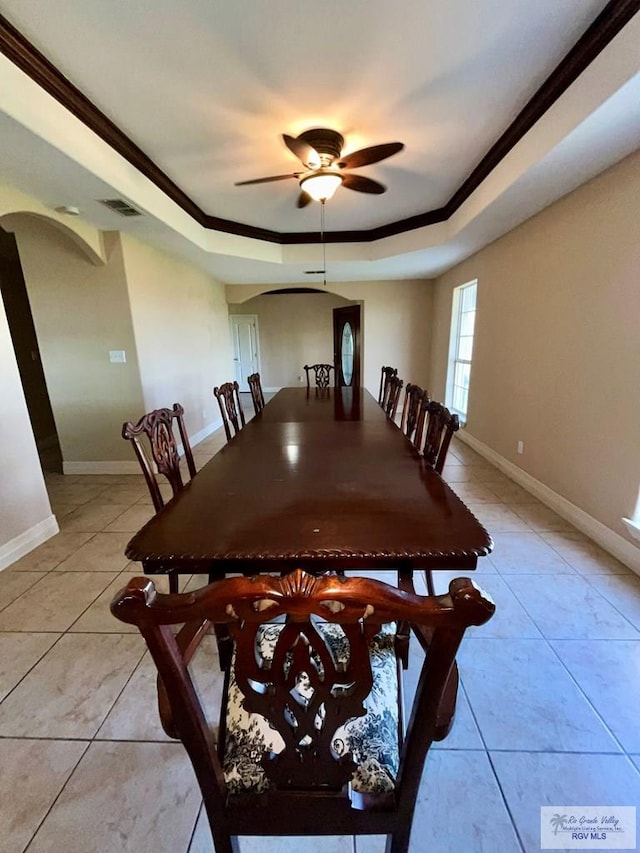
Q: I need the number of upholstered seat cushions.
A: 1